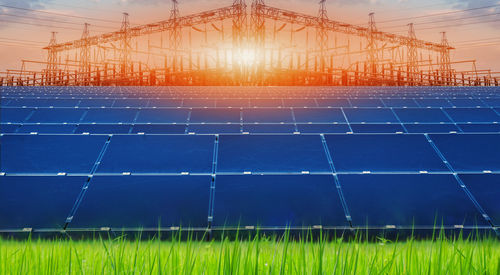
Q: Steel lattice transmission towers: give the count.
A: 10